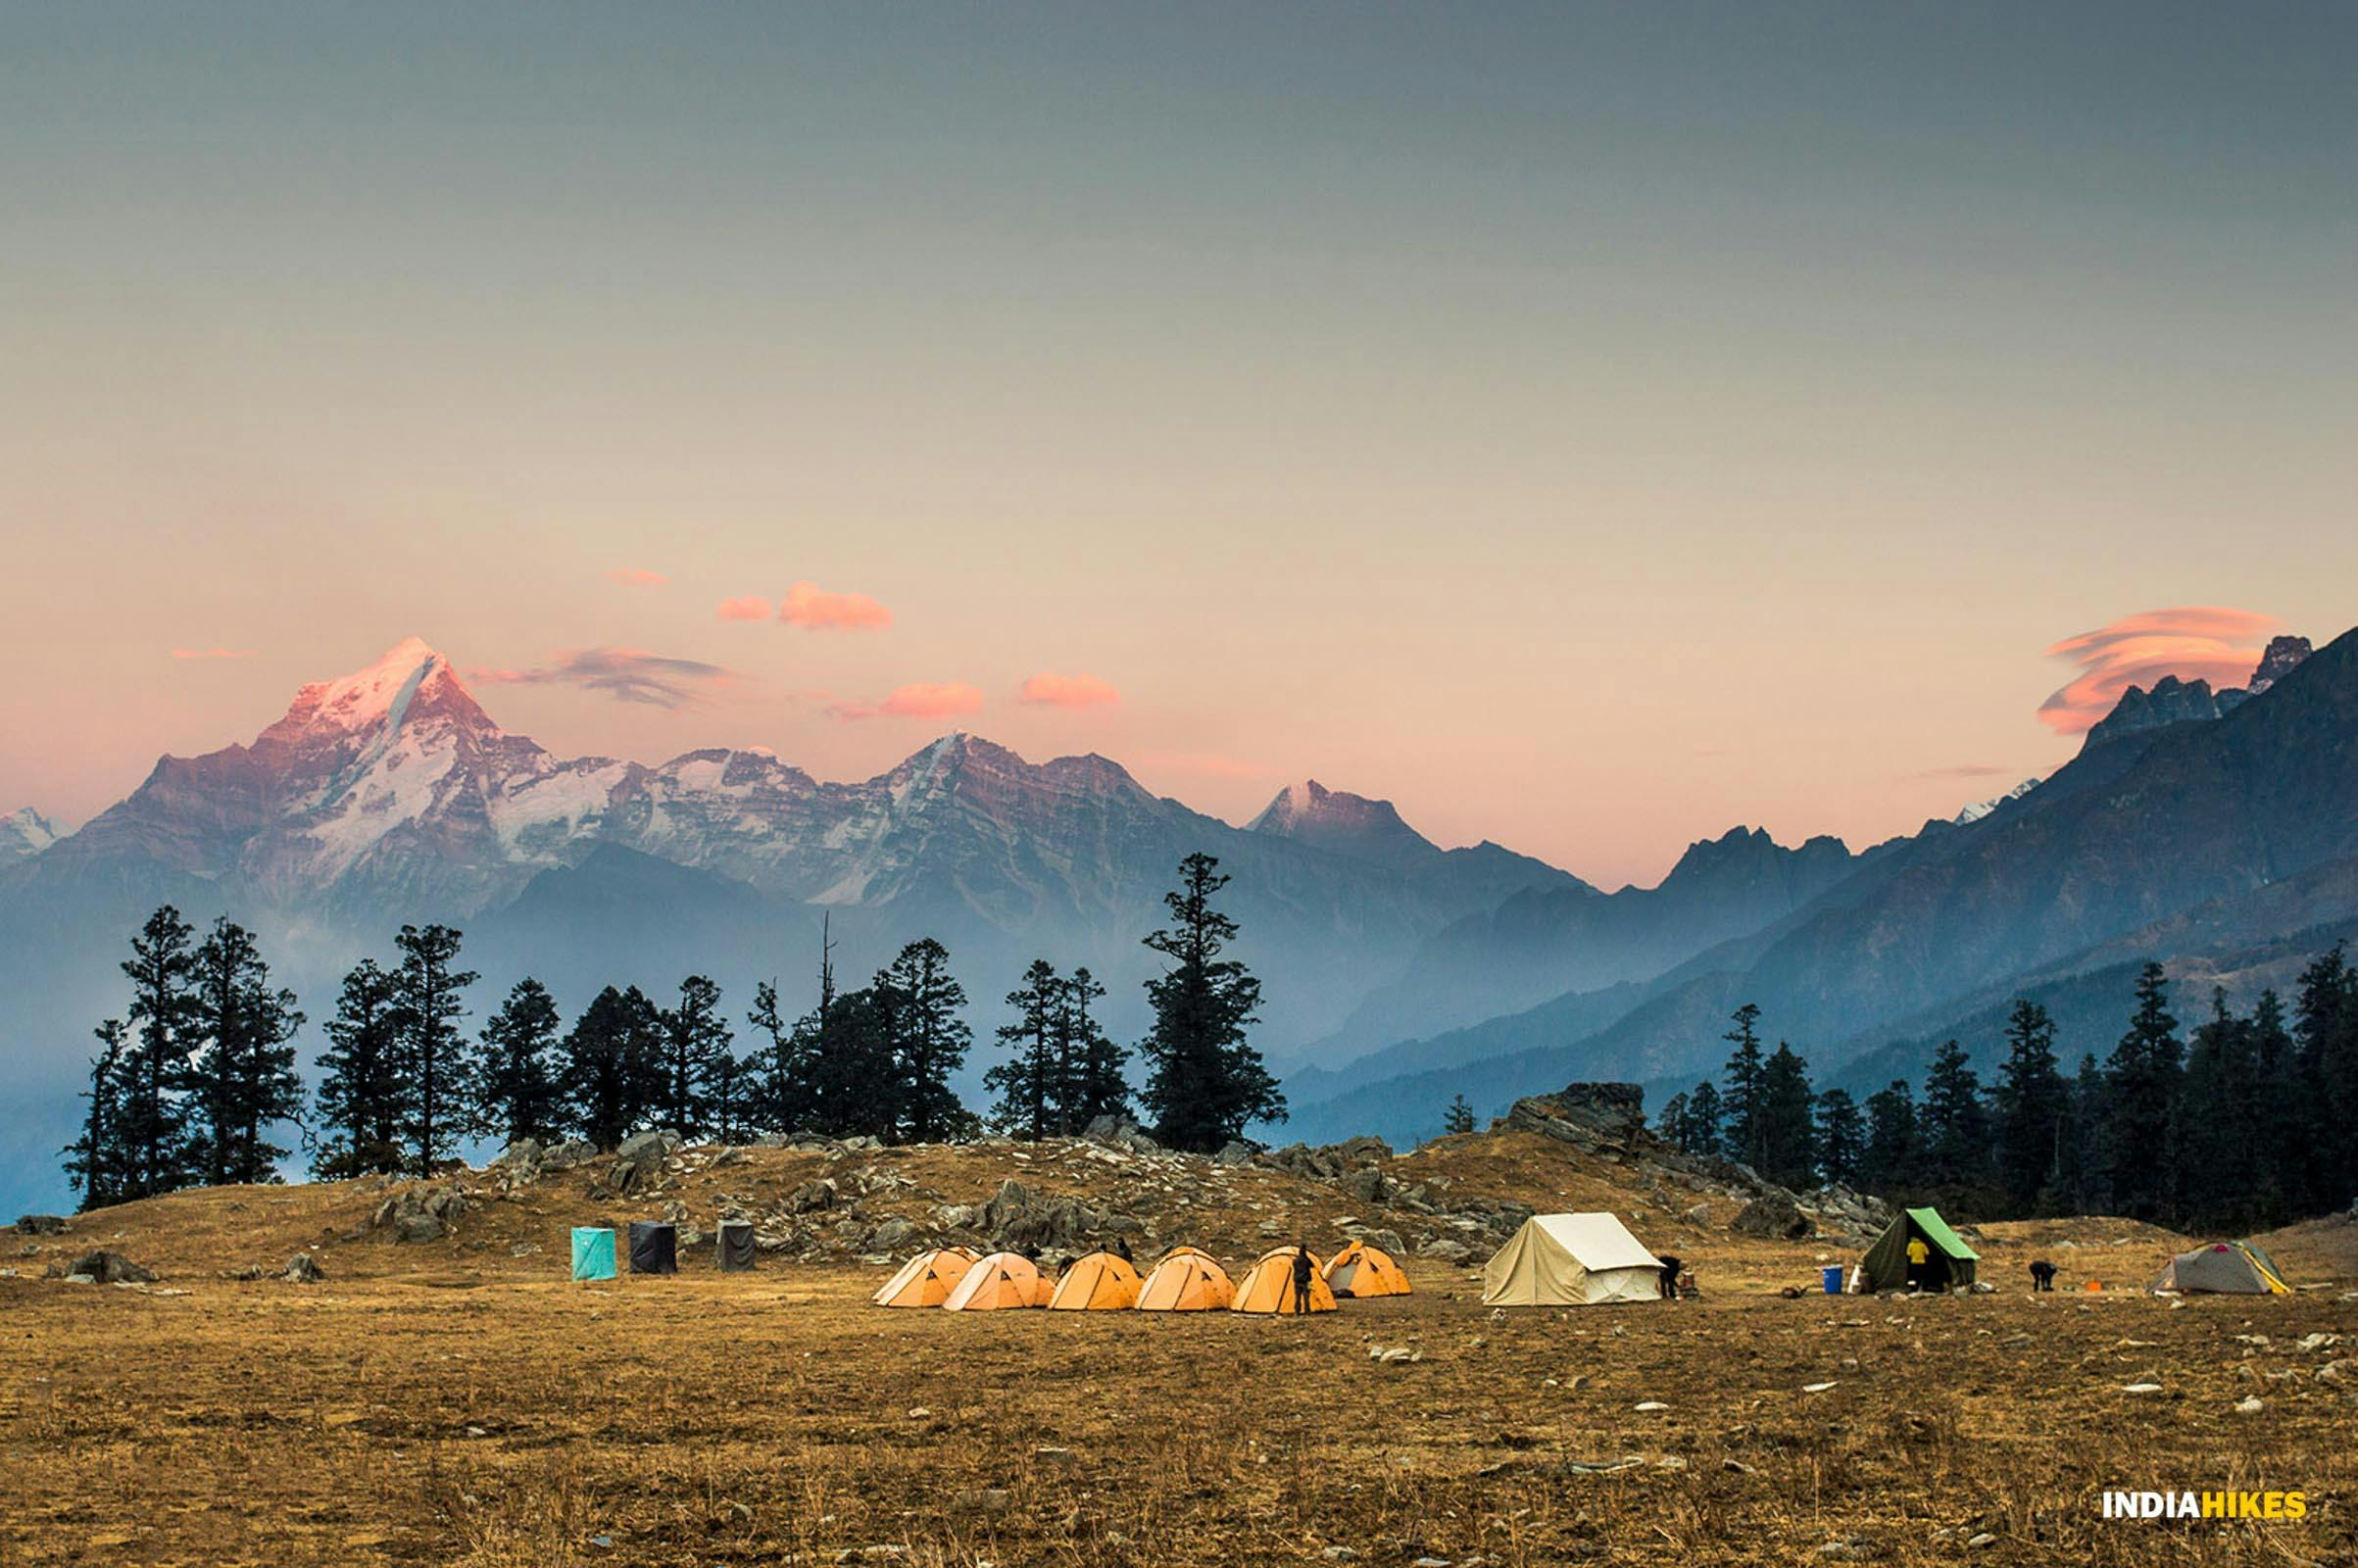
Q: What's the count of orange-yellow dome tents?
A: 6